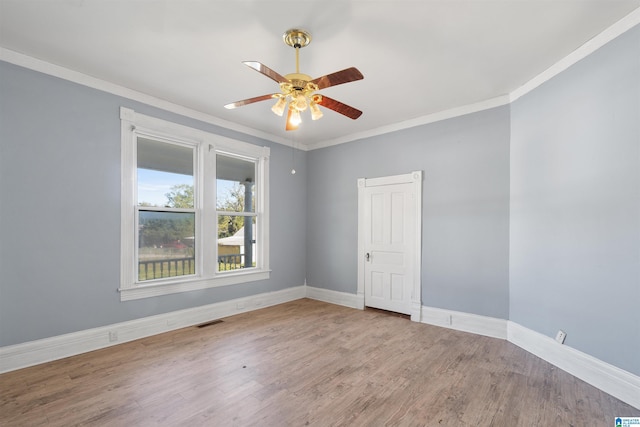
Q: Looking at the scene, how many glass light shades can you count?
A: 4